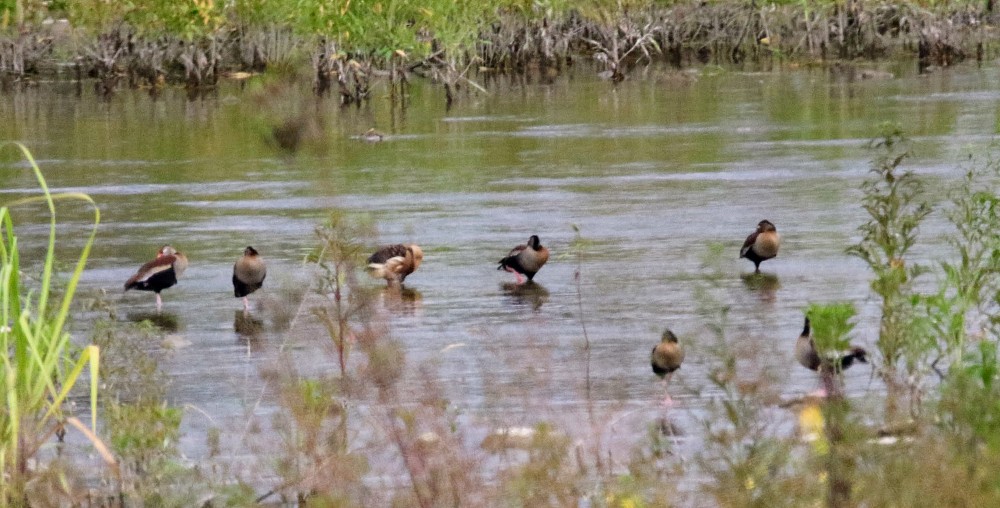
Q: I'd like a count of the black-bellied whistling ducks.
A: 6